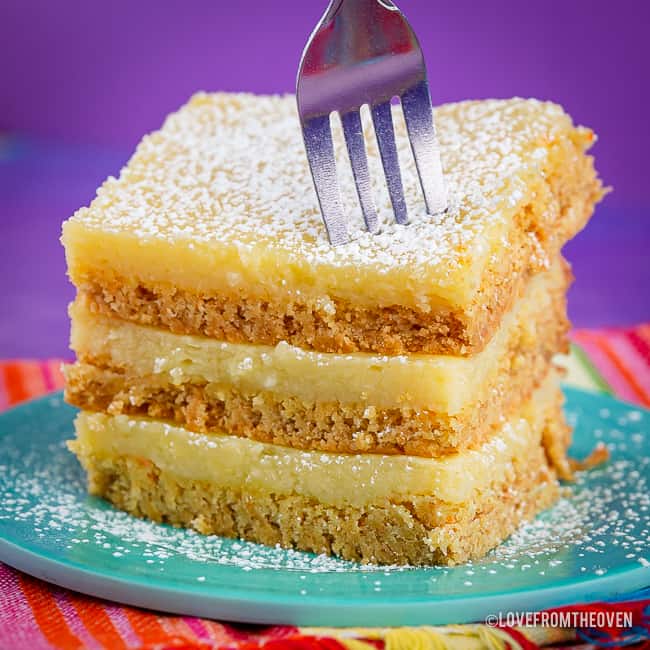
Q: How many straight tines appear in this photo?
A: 4